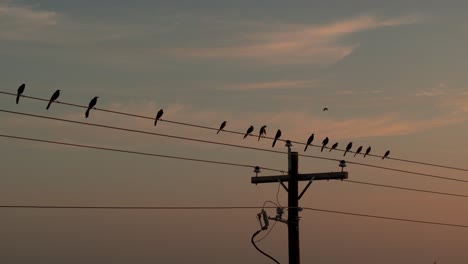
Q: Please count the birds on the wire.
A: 15